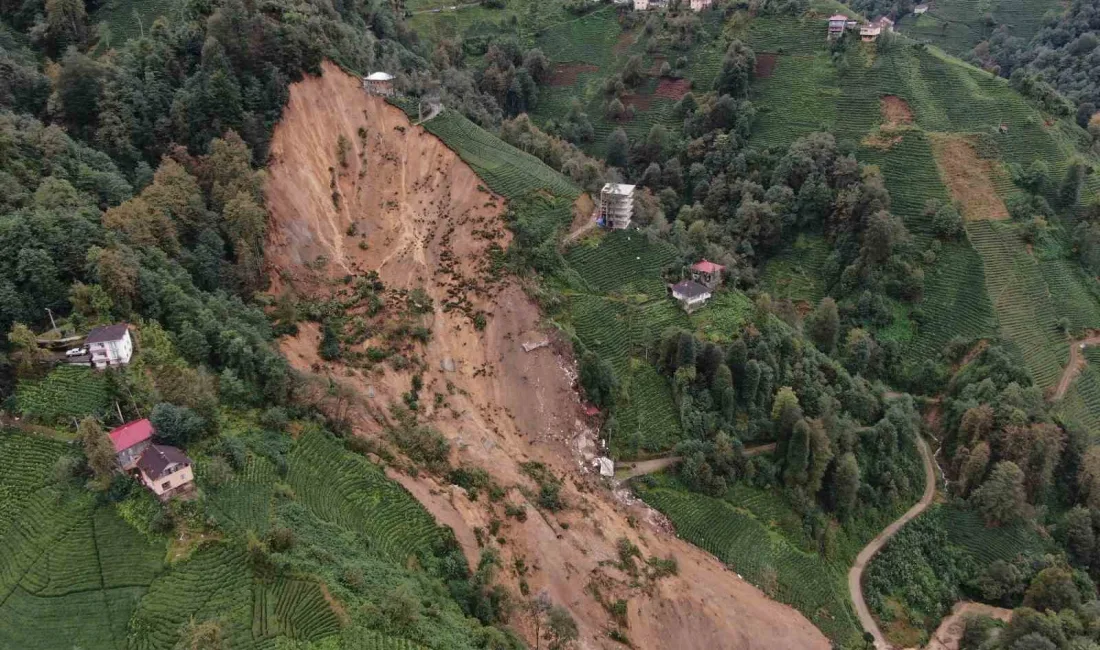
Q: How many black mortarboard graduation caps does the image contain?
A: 0